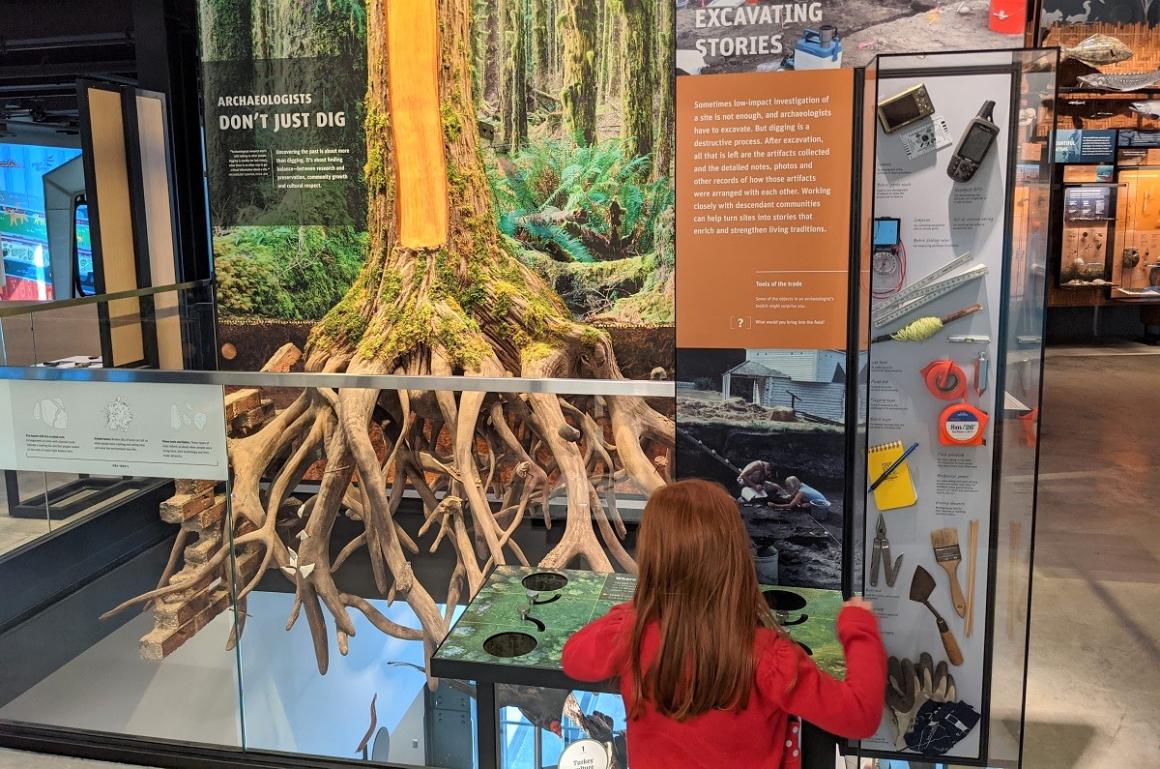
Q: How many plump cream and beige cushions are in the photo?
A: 0